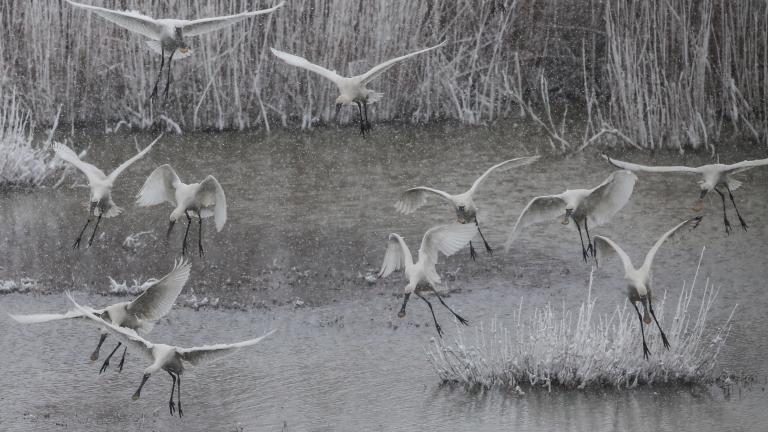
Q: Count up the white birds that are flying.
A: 11